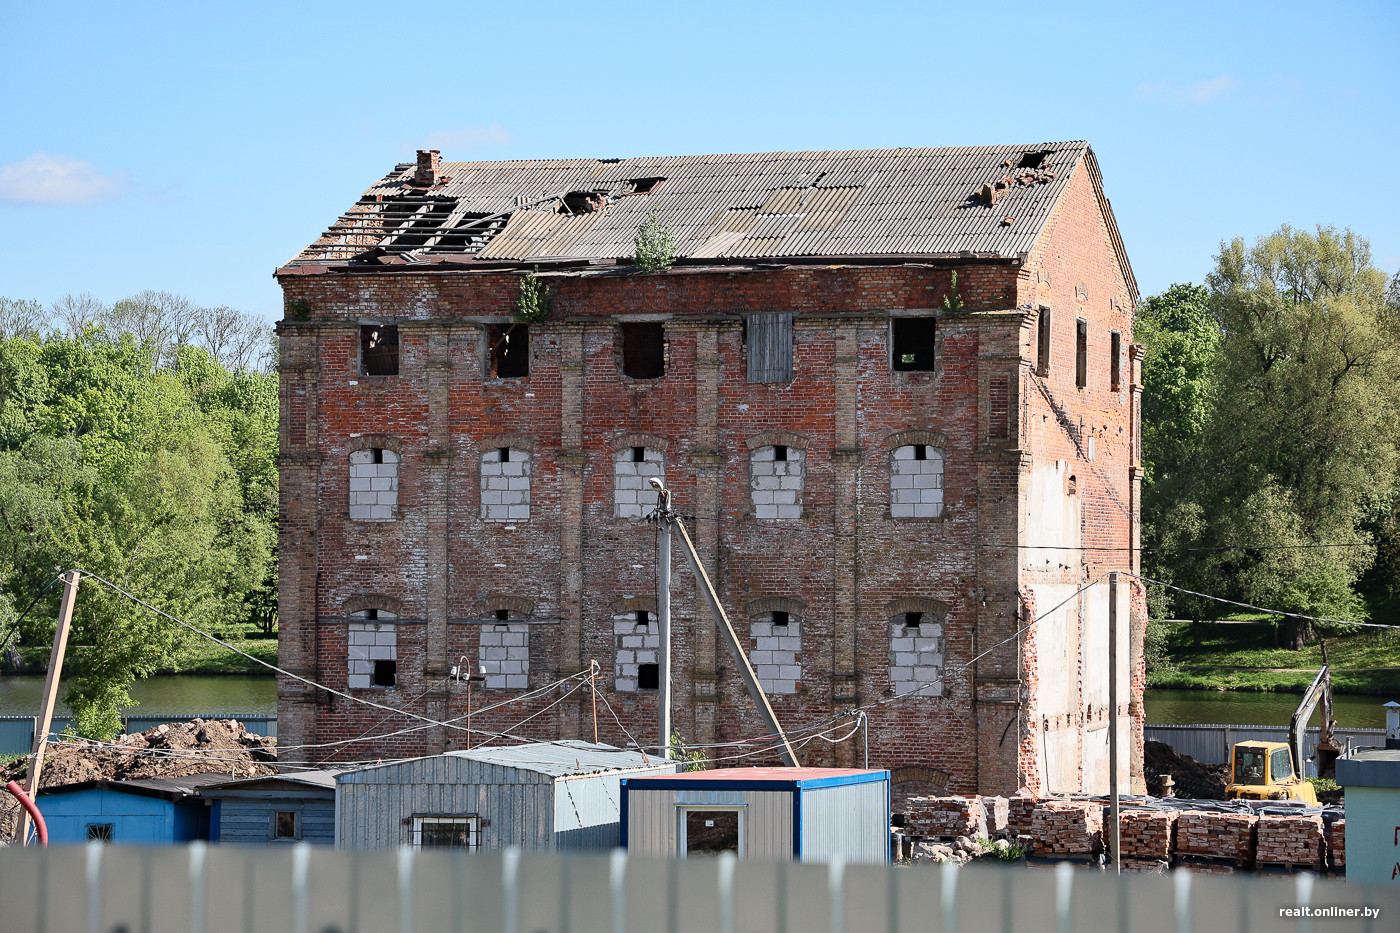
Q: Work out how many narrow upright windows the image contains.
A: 3